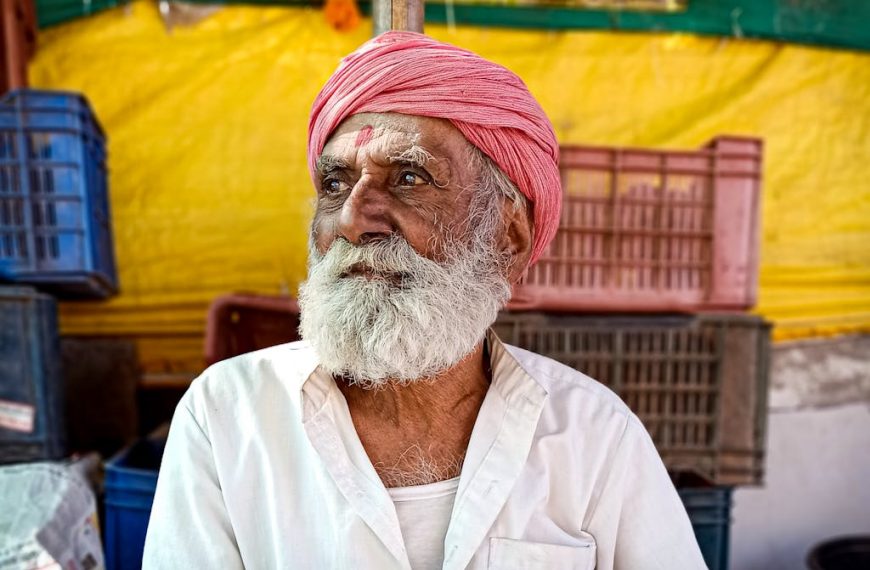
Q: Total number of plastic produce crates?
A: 7